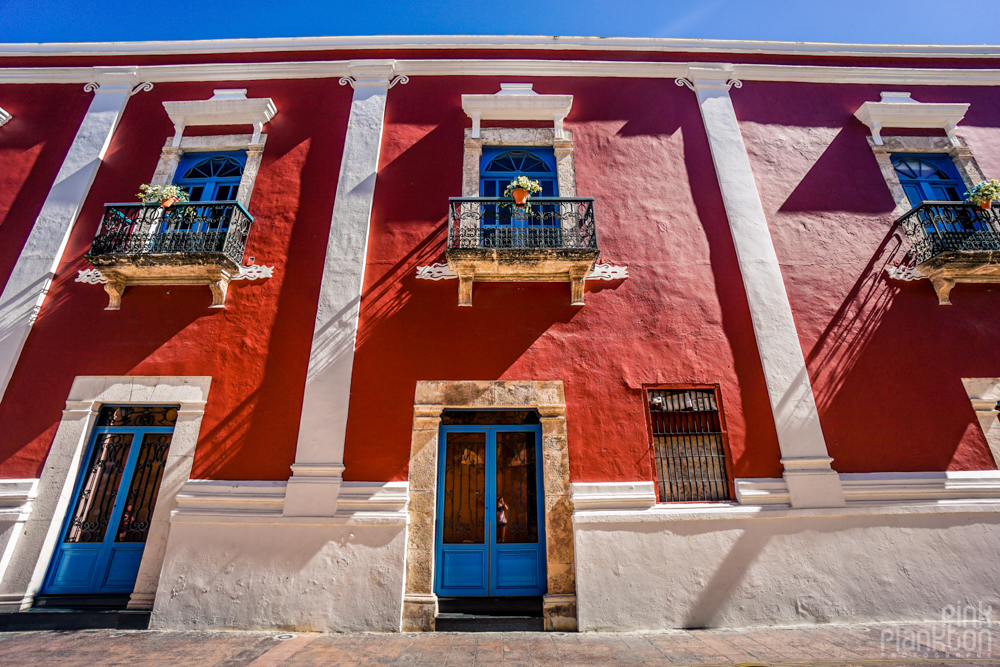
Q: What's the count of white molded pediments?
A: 3